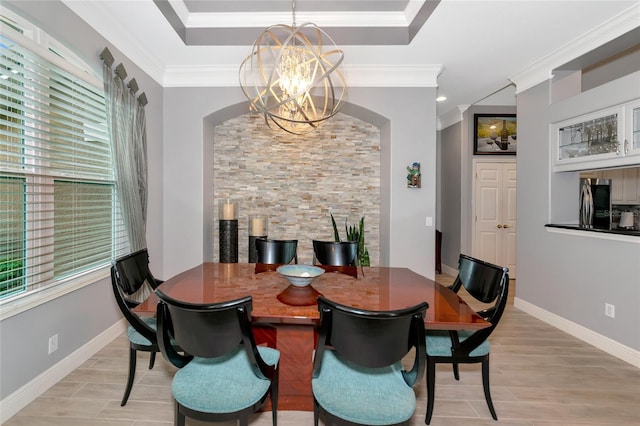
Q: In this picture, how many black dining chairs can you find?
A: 6